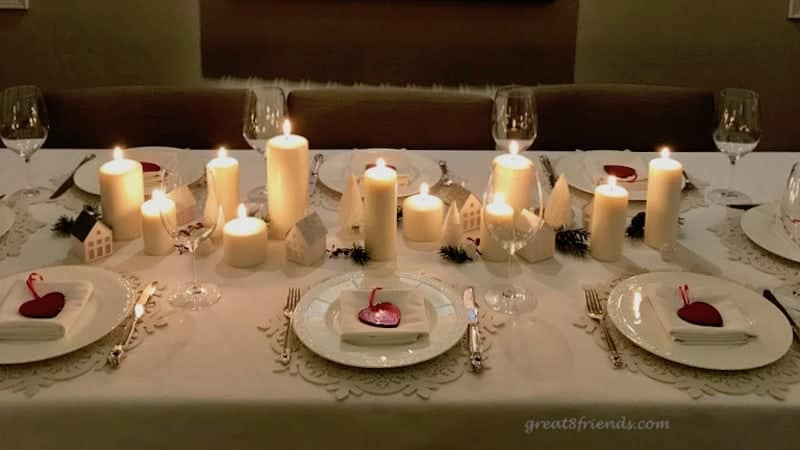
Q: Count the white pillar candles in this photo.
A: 11